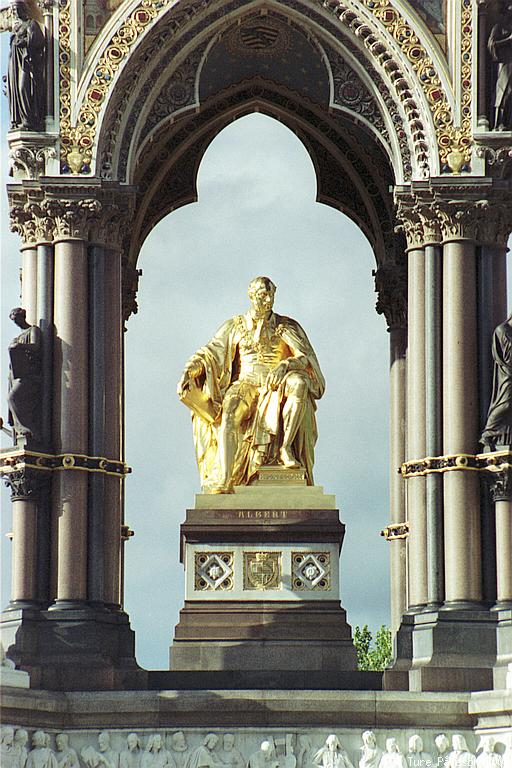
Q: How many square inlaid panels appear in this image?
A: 3